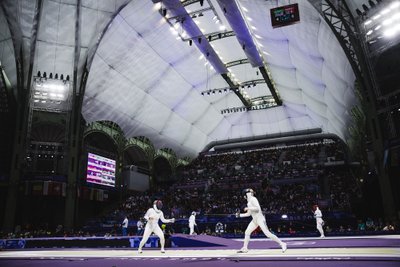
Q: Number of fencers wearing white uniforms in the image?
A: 4